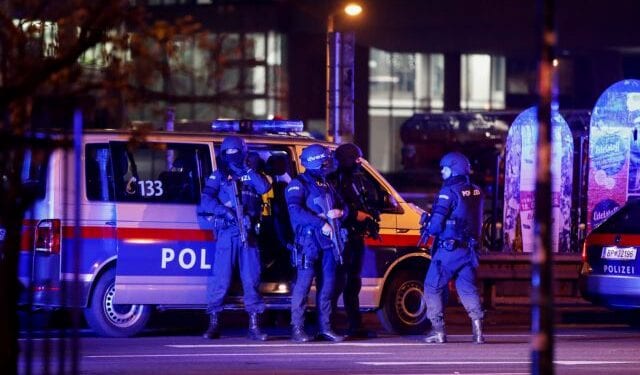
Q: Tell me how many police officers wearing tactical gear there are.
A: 4